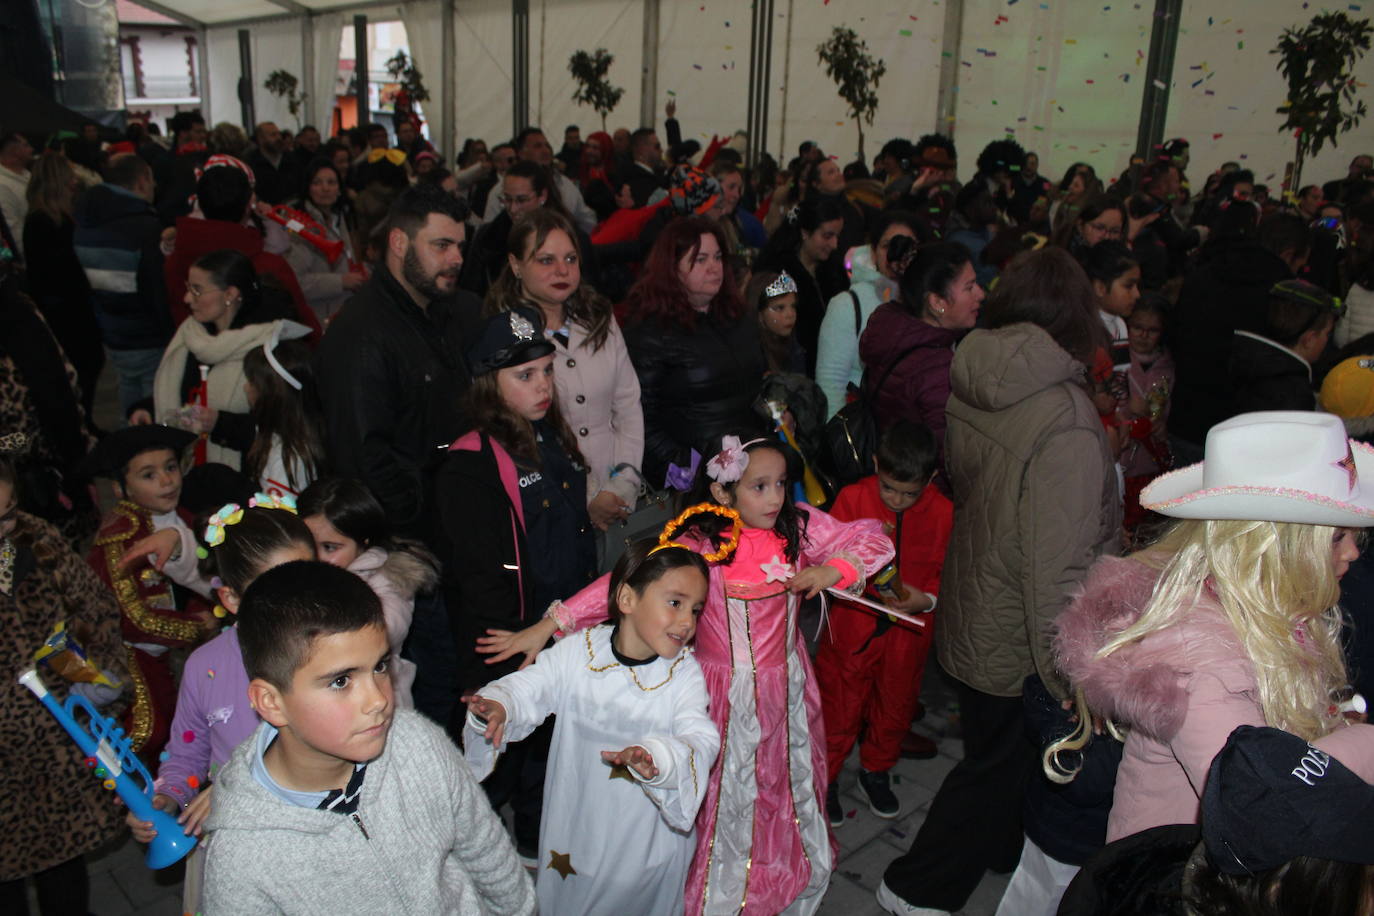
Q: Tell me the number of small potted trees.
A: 5